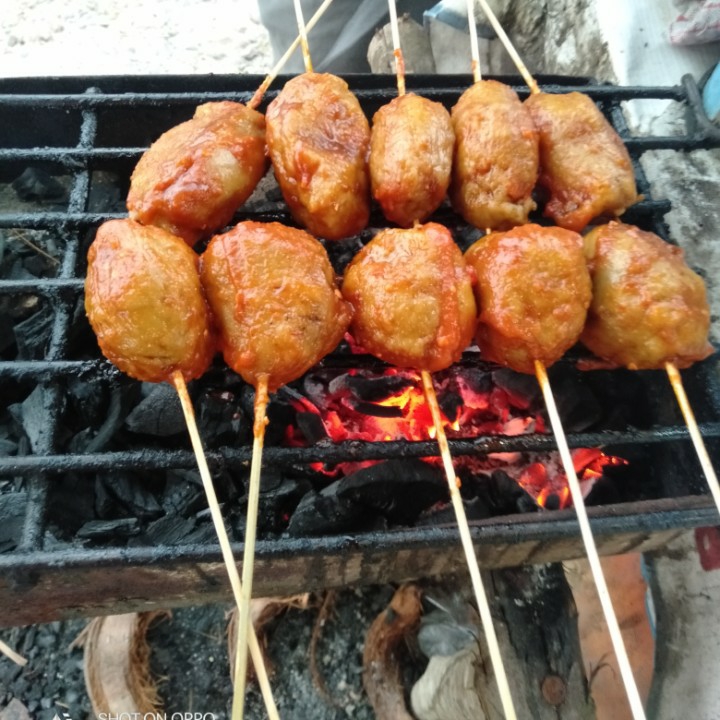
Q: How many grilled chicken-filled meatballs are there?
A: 10